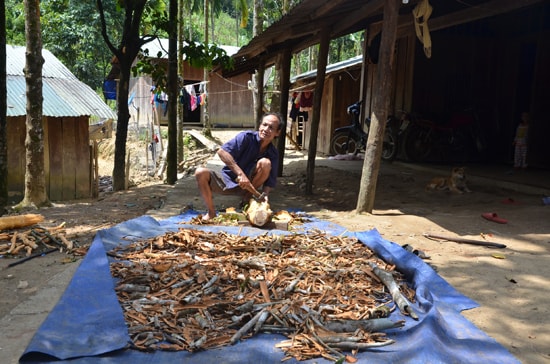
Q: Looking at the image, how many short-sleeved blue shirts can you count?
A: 1